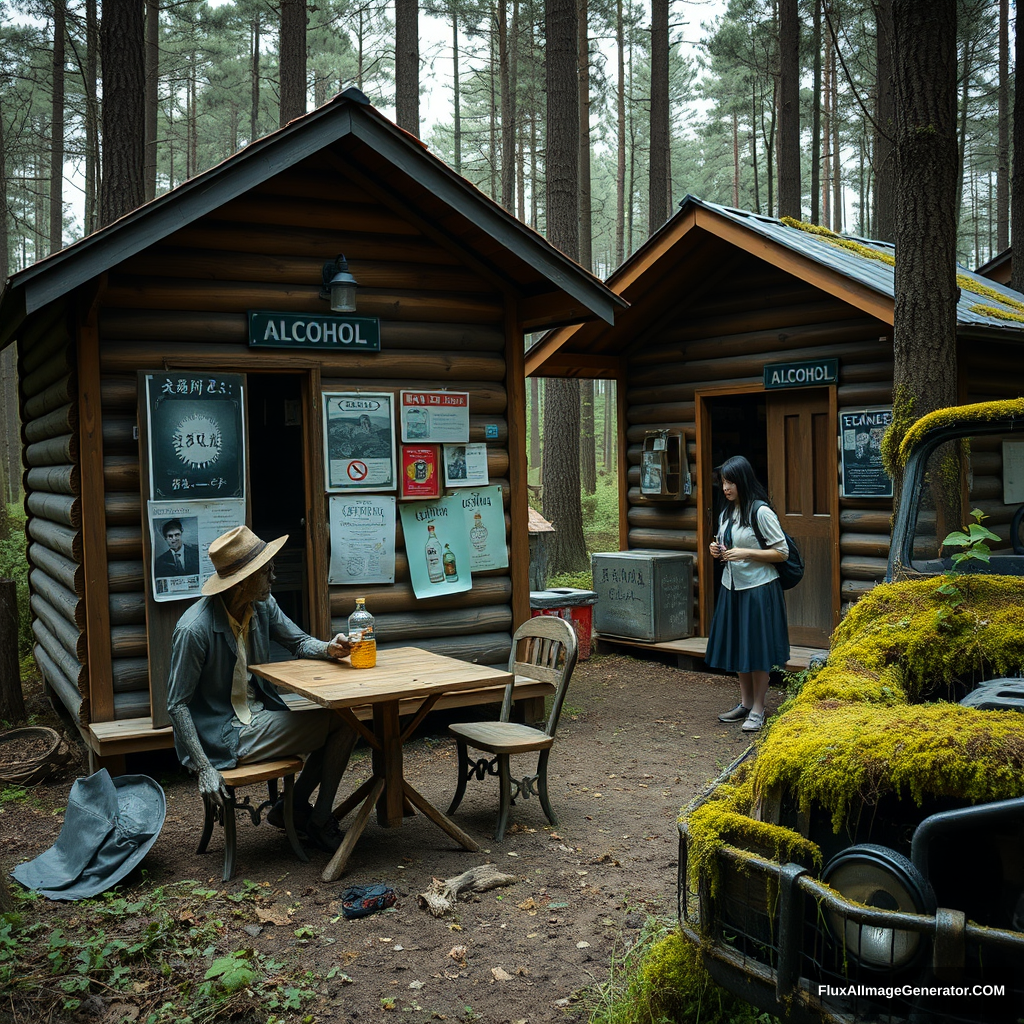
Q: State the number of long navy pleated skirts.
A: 1